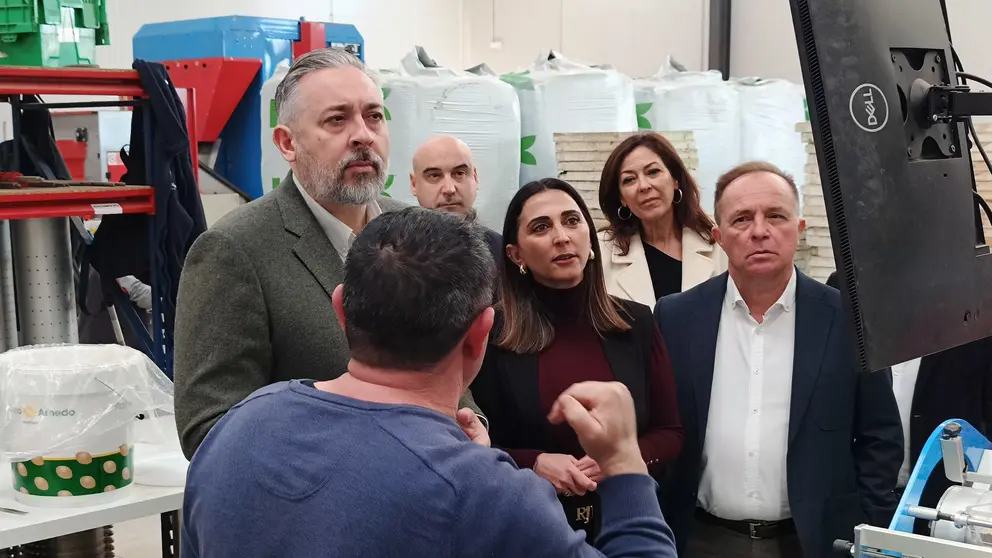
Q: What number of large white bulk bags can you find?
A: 5